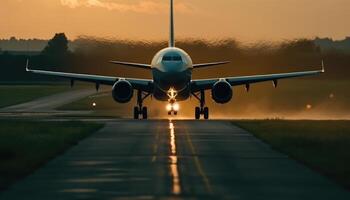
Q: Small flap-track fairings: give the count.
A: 4